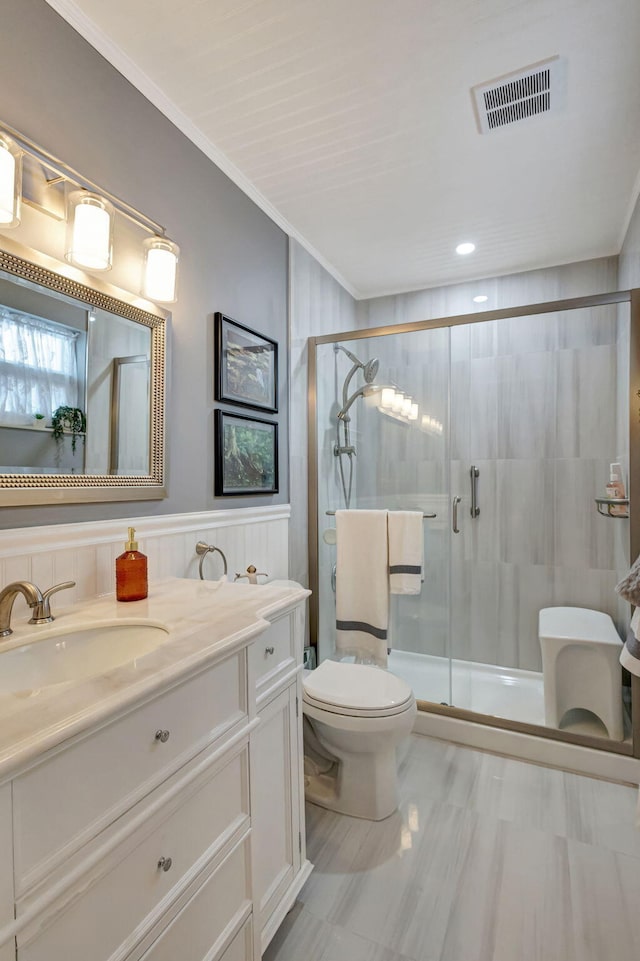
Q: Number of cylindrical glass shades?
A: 3